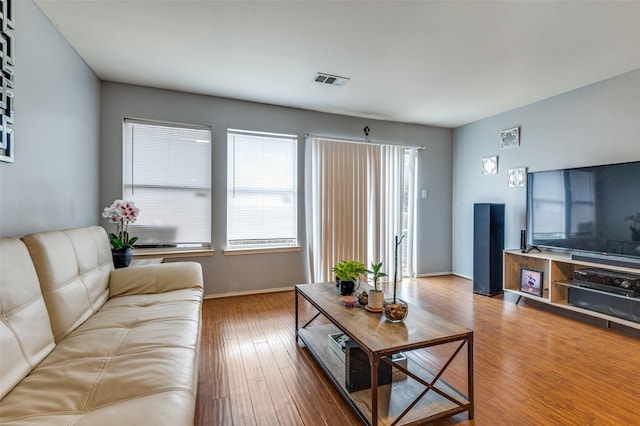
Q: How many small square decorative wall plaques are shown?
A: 3